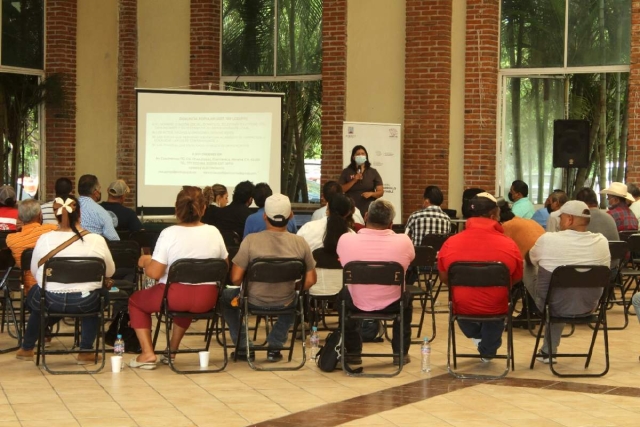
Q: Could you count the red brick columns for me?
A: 7